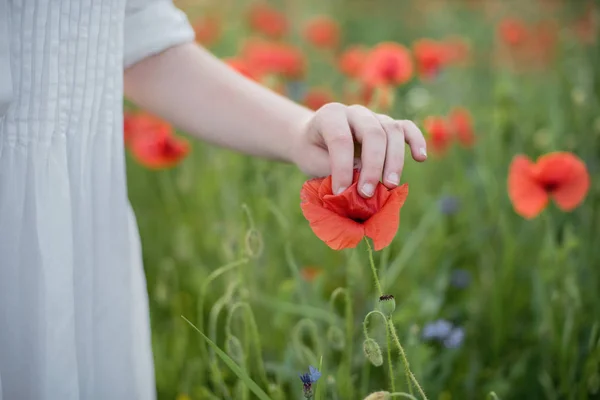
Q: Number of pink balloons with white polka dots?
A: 0